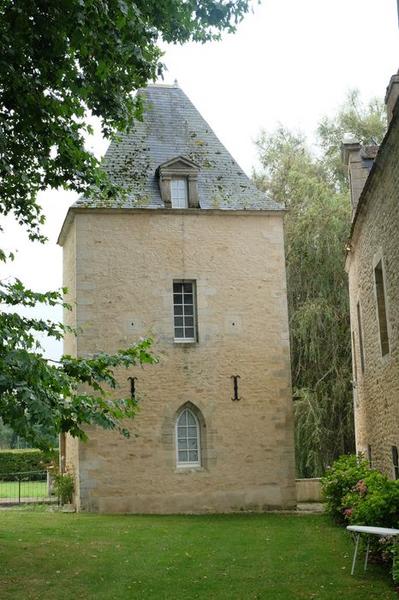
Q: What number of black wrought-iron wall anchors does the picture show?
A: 2